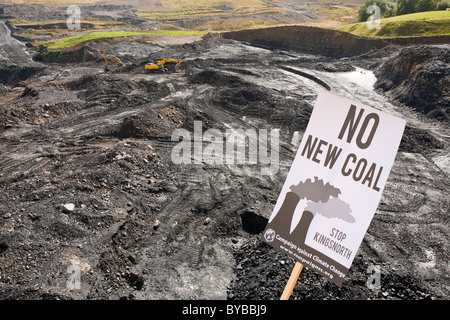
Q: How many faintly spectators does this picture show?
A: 0